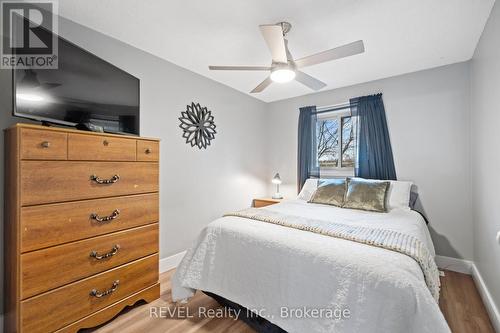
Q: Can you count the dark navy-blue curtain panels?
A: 2